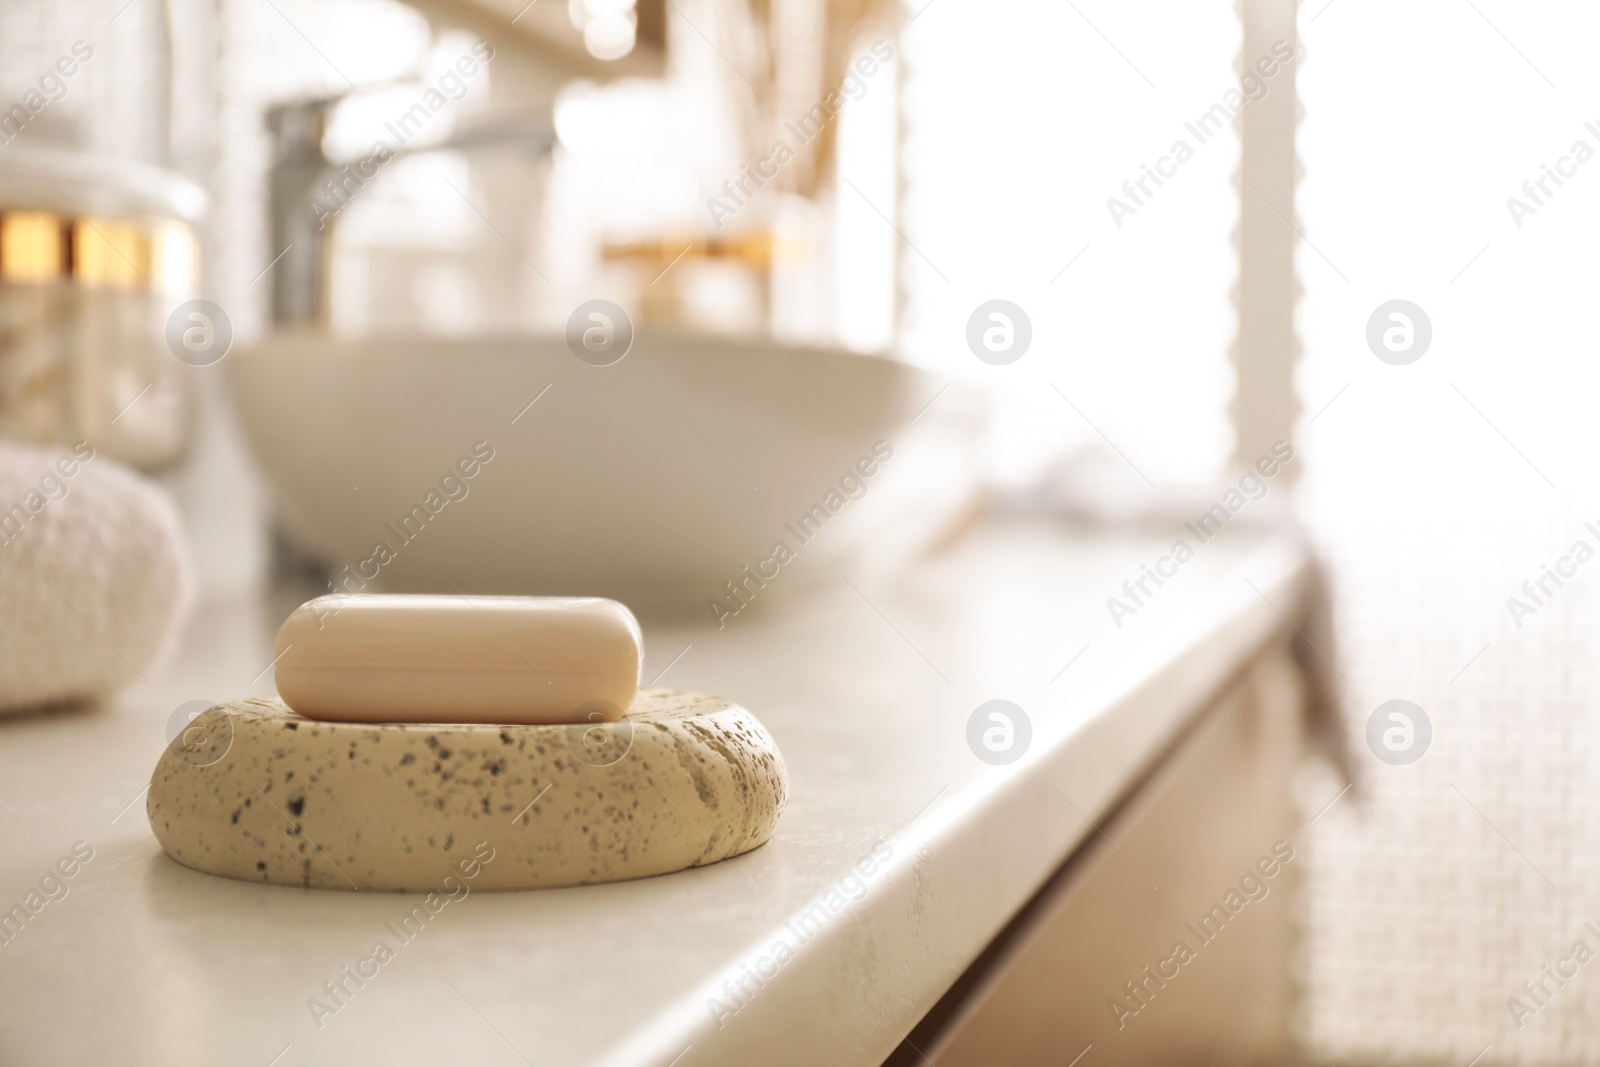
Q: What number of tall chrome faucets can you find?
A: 1